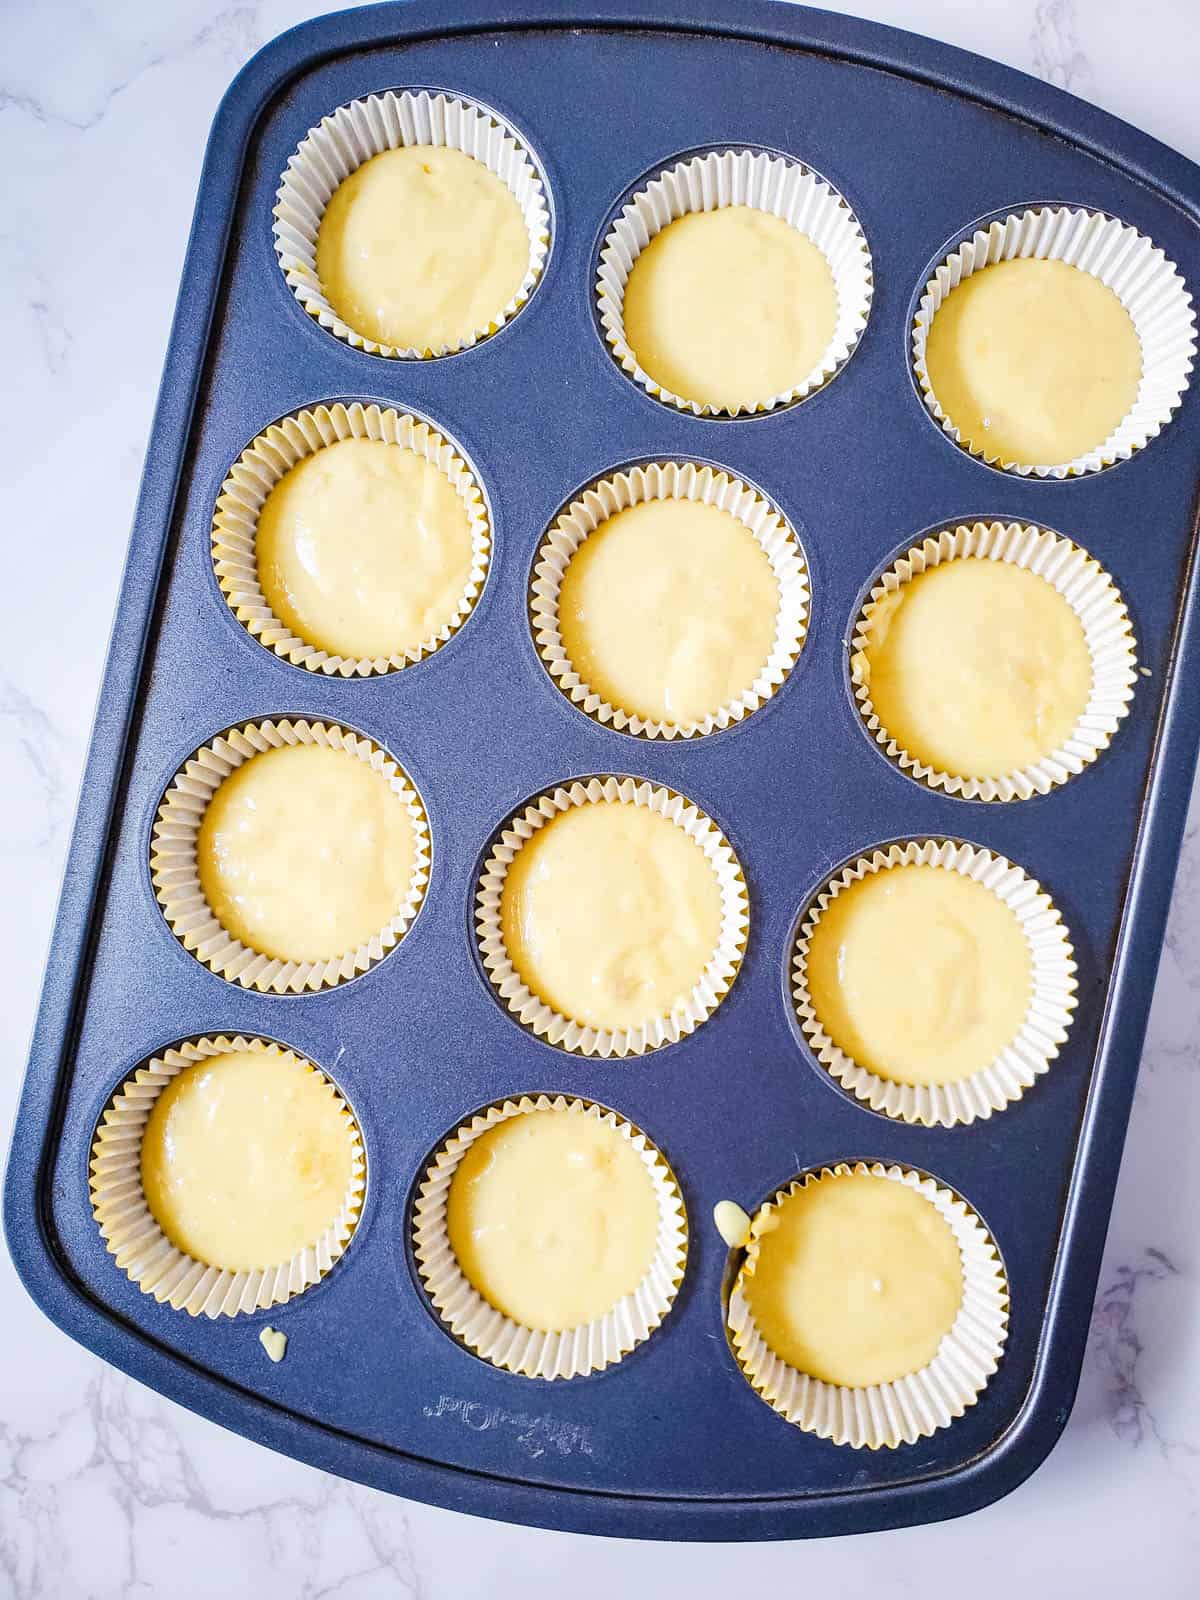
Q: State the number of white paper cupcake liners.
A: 12